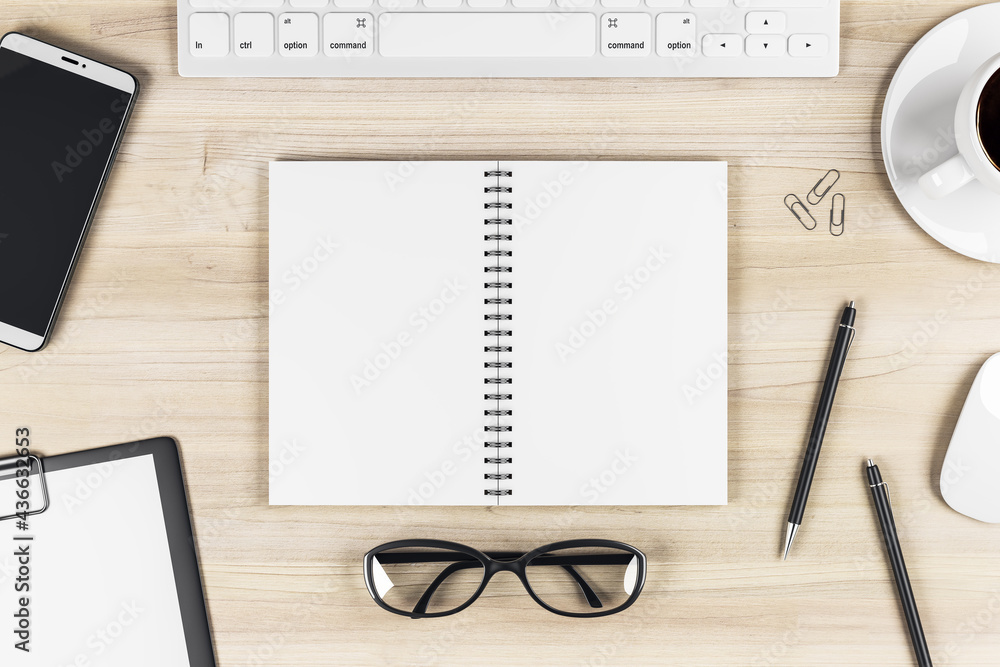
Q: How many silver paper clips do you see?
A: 3